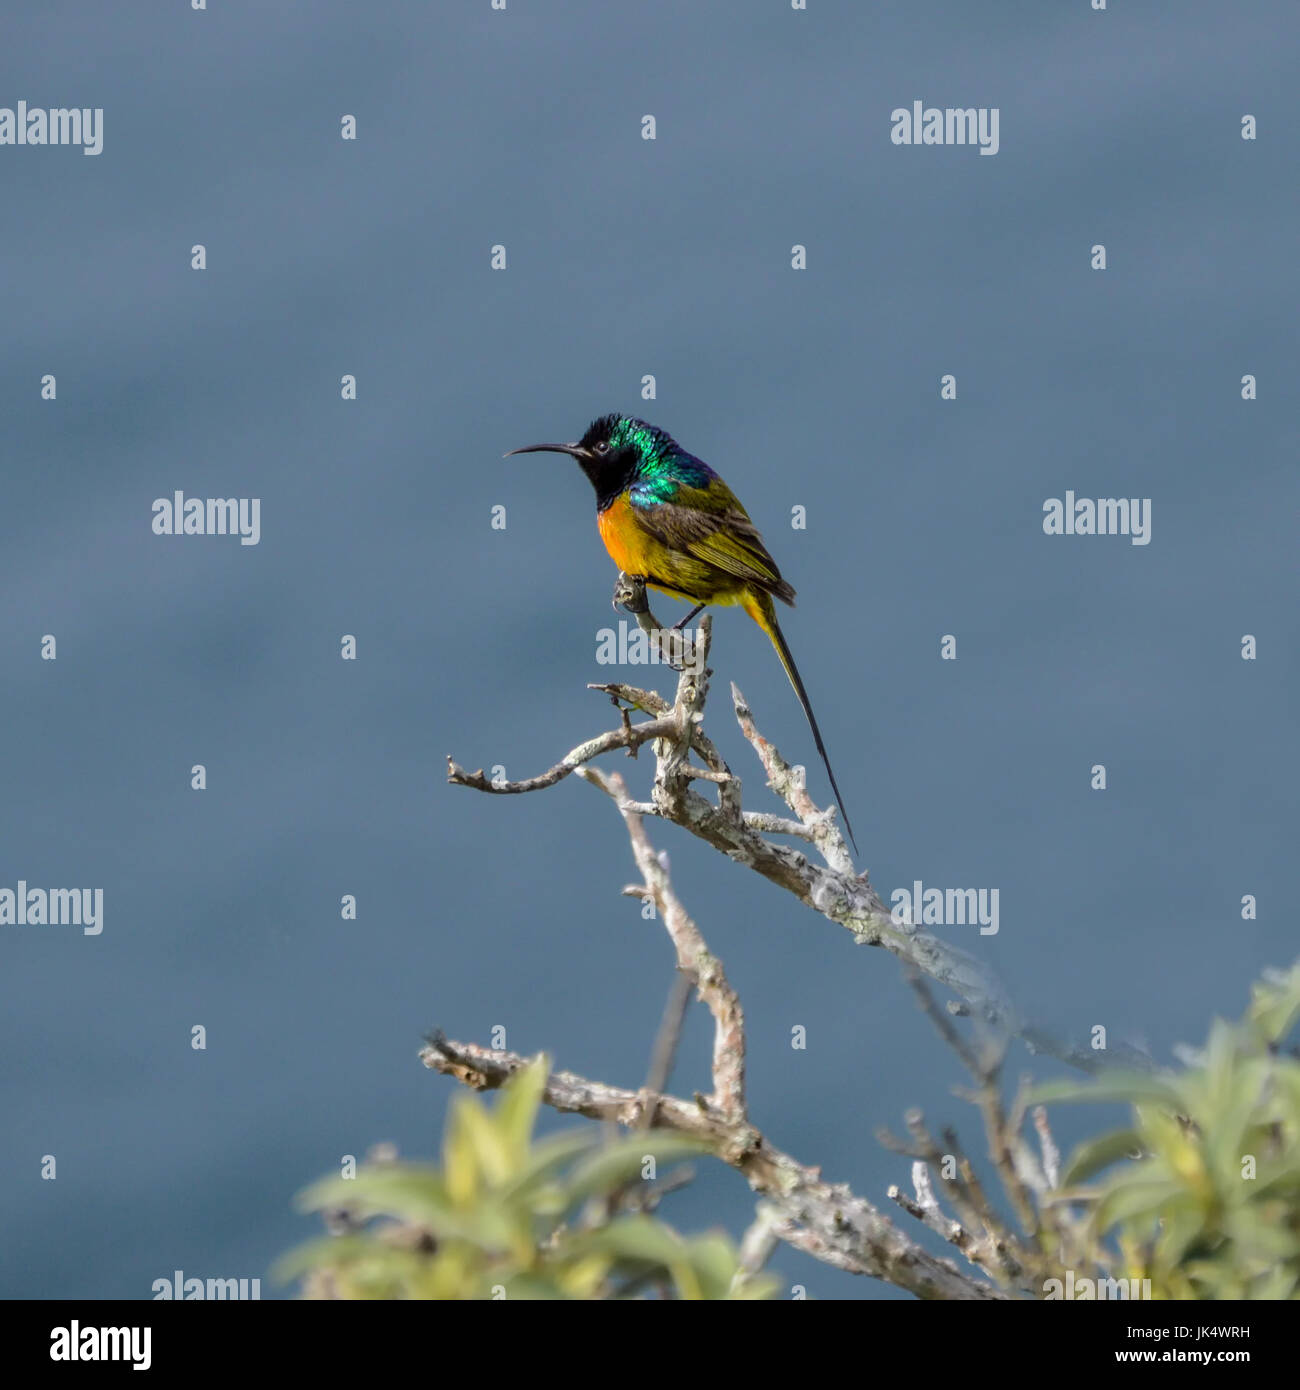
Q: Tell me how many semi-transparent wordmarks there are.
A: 9